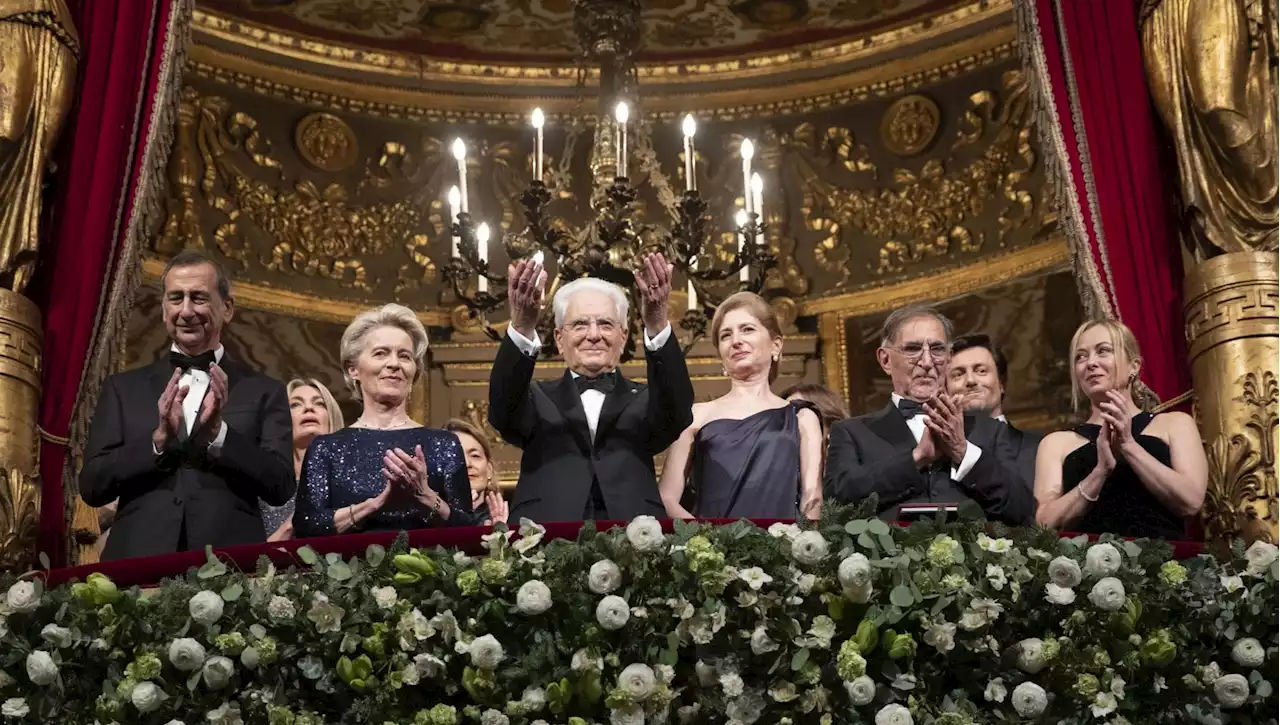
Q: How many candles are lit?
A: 10